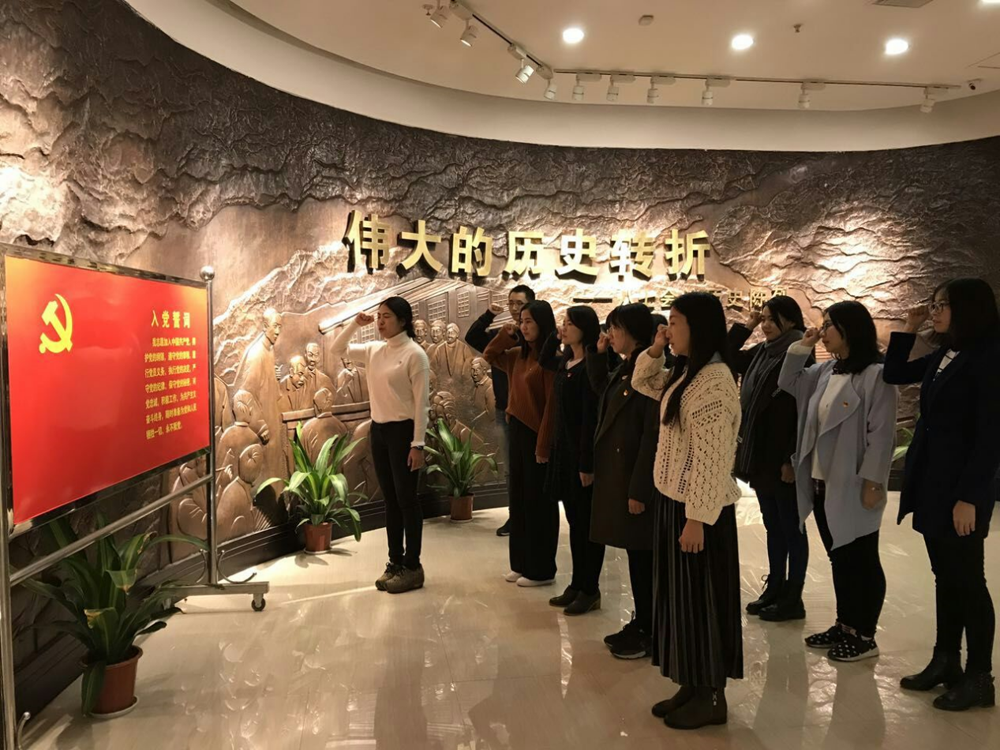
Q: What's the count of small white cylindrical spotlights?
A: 10